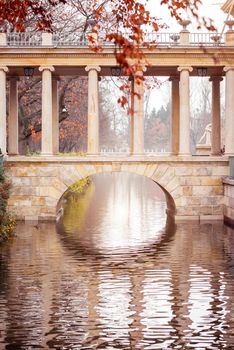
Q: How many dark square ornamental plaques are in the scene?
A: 3